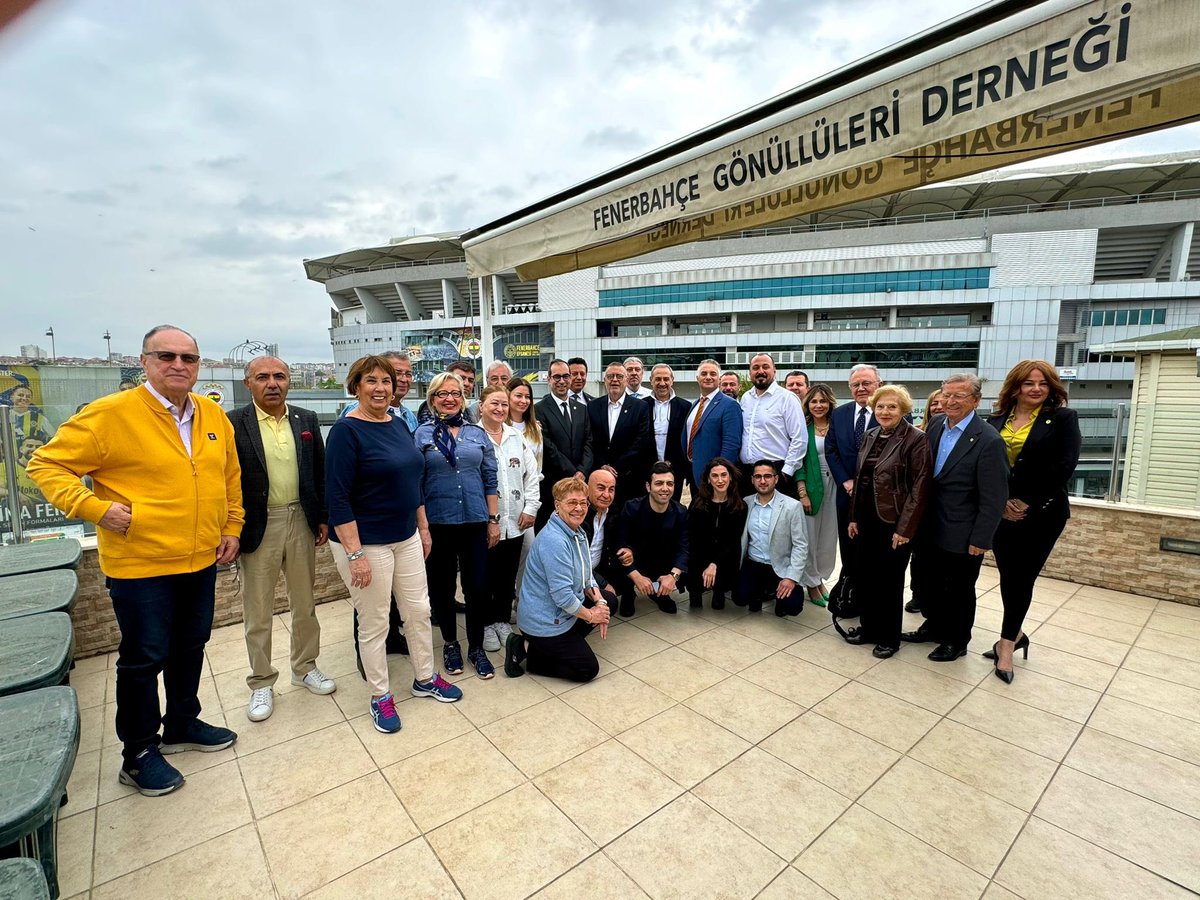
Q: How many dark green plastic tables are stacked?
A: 5